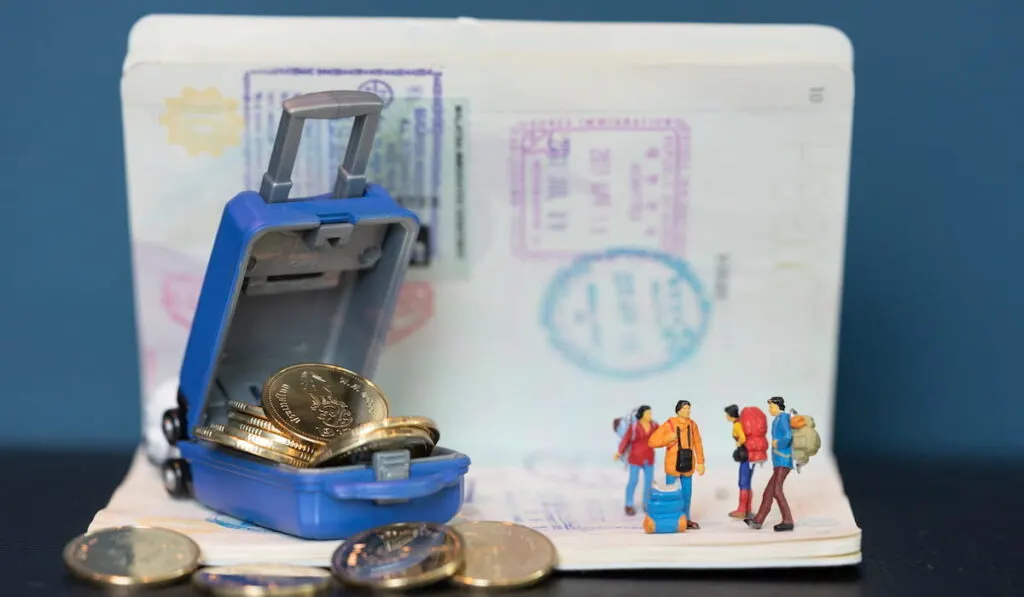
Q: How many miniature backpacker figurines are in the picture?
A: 4